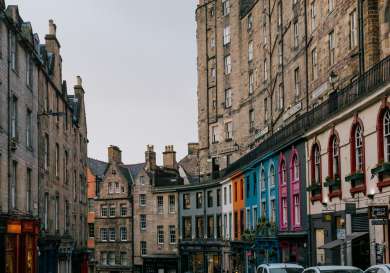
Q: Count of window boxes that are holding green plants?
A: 4